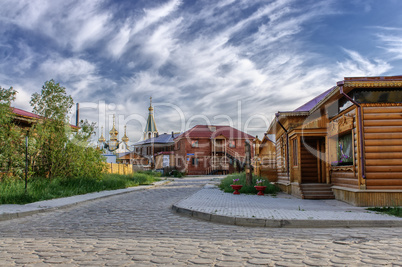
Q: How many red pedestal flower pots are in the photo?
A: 2